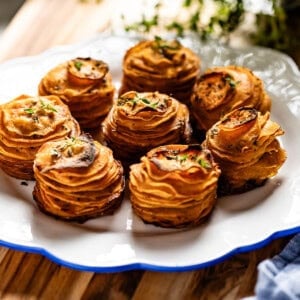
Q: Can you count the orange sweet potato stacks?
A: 8